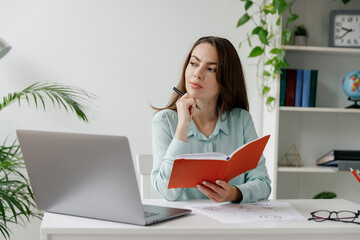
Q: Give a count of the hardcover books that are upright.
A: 5